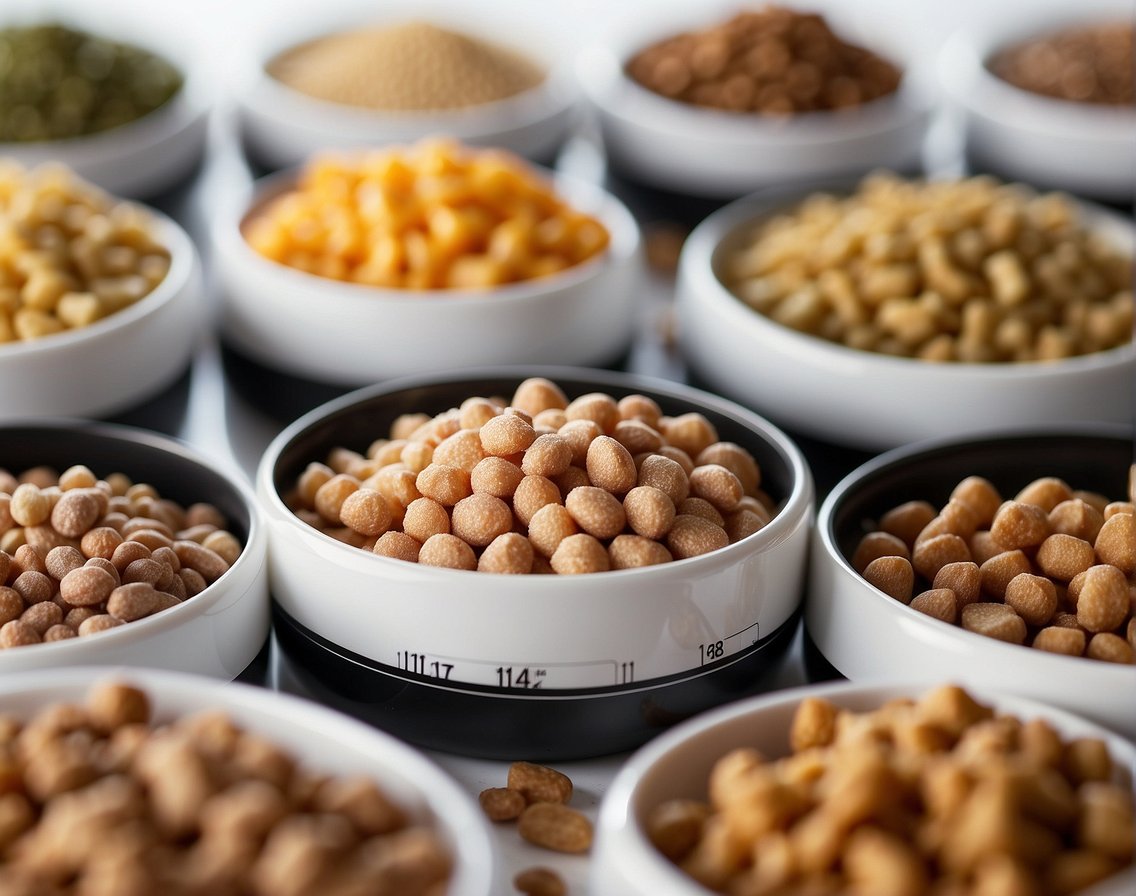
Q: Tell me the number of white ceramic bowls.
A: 12